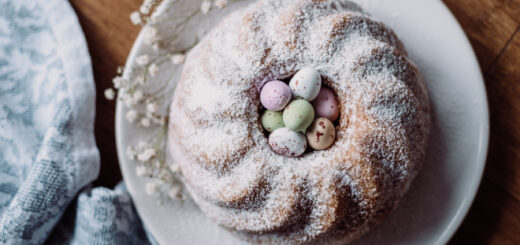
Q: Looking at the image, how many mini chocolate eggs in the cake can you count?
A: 7